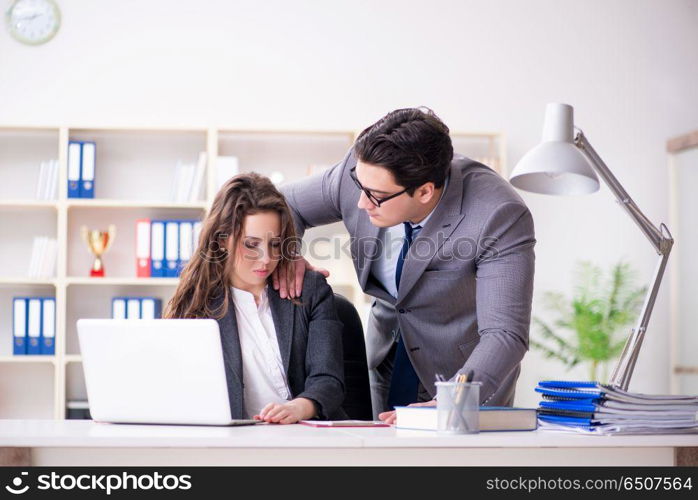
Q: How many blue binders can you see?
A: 12